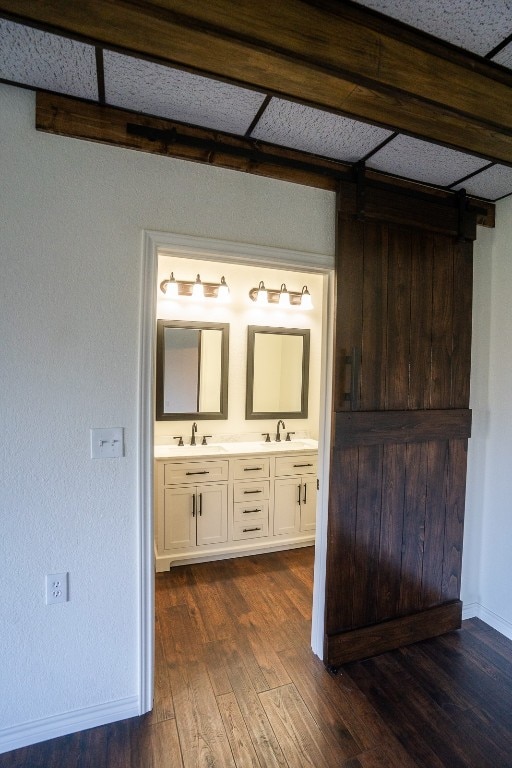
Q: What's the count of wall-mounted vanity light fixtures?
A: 2